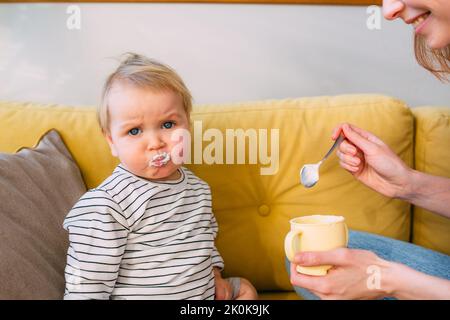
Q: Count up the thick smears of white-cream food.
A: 1